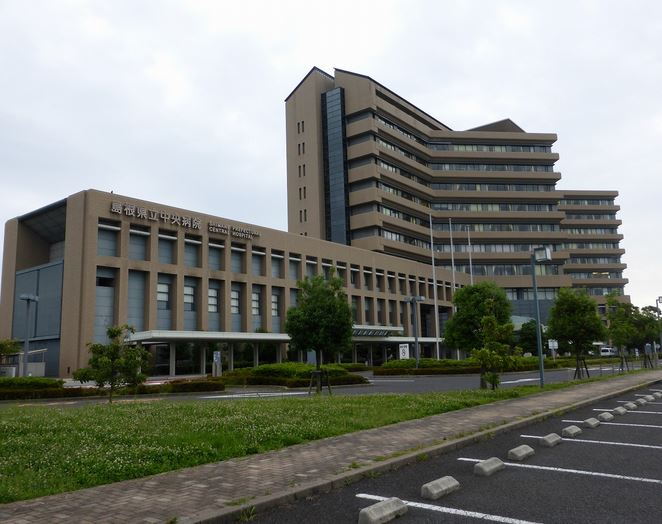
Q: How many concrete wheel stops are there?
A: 13